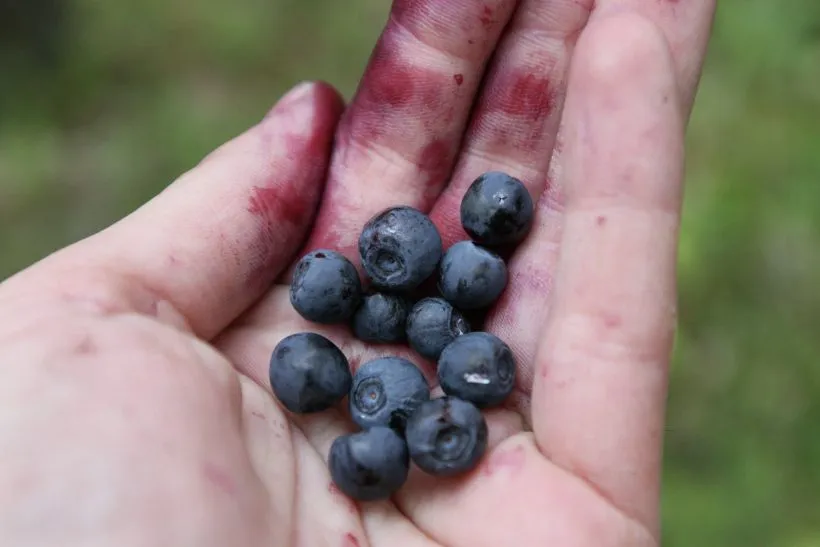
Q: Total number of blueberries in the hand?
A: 11